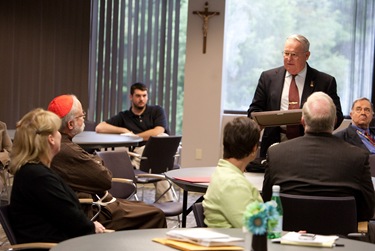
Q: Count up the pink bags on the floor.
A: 0